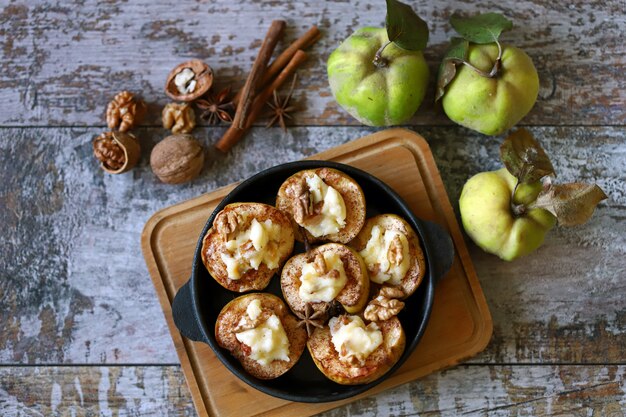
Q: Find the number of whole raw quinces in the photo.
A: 3